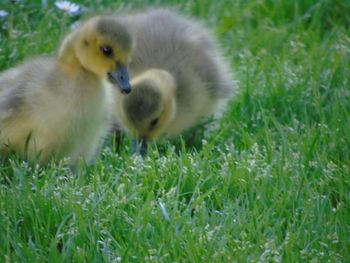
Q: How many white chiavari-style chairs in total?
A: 0